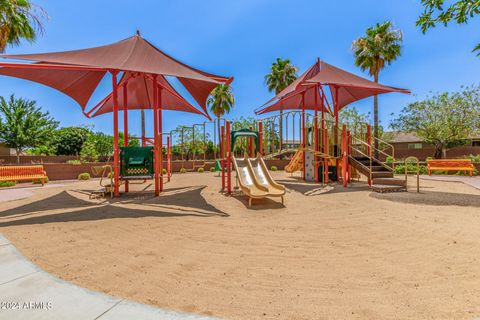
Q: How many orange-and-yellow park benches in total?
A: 2